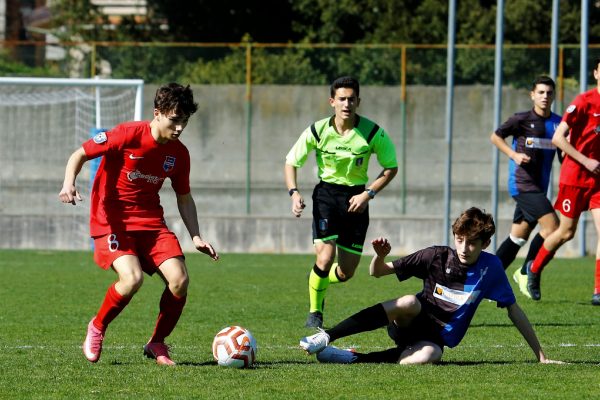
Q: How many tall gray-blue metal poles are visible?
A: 4